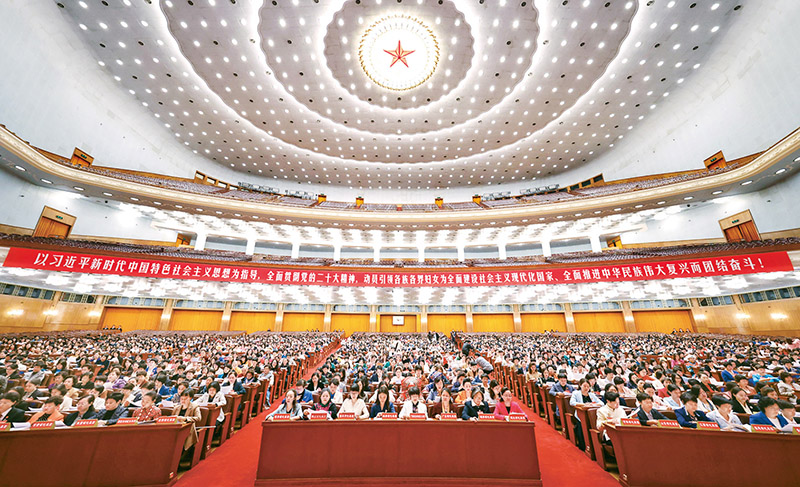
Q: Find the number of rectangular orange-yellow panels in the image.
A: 11